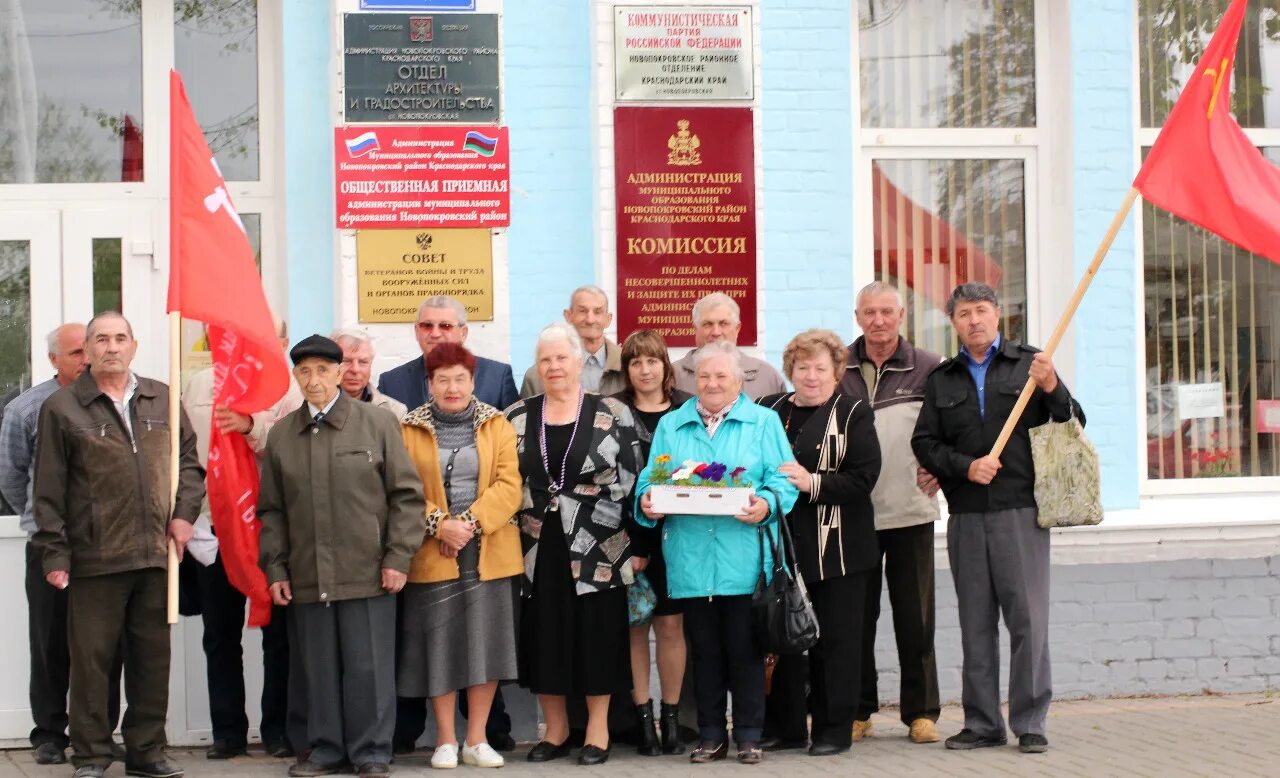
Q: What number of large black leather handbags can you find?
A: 1